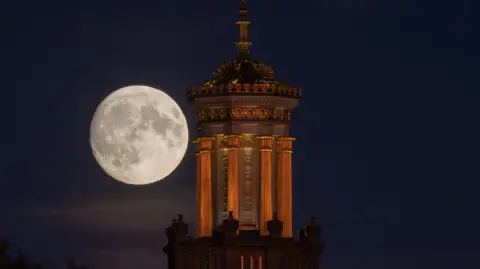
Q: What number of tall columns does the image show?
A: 4